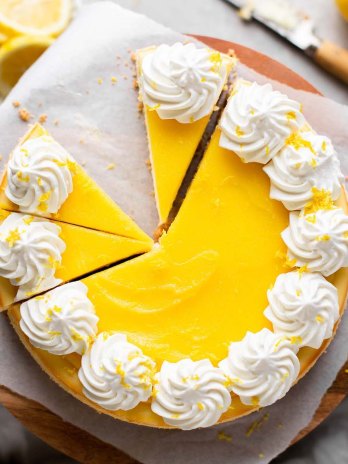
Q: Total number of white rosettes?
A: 11